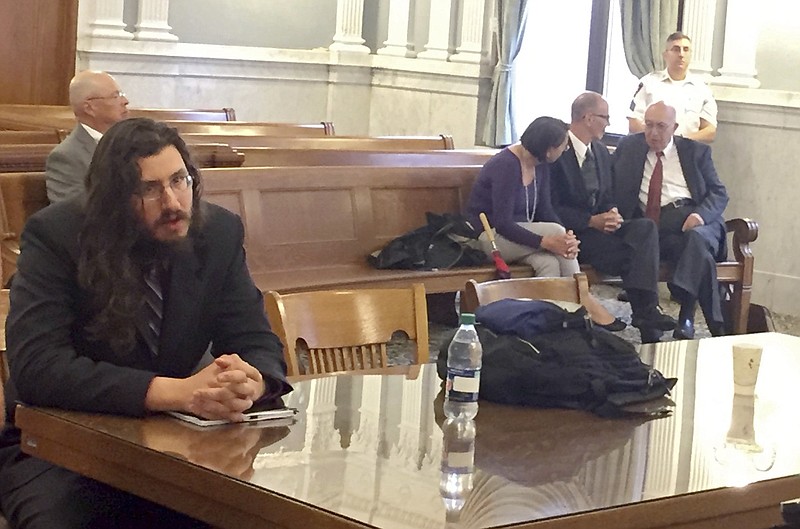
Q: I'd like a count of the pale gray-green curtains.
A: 2